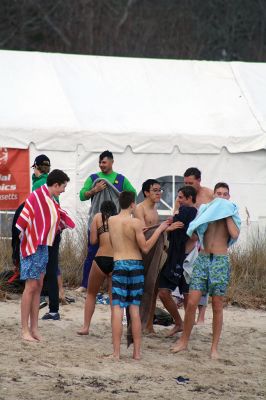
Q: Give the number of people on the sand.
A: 9